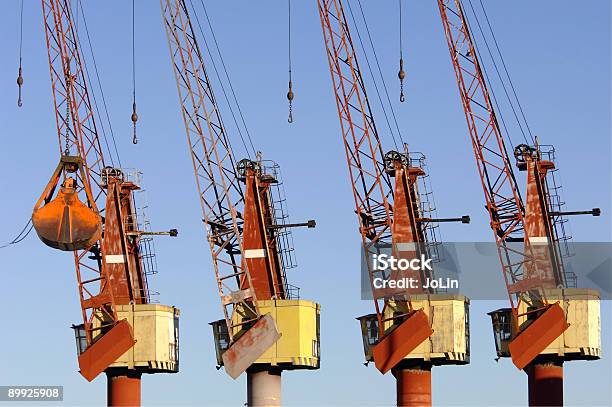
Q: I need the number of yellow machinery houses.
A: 4